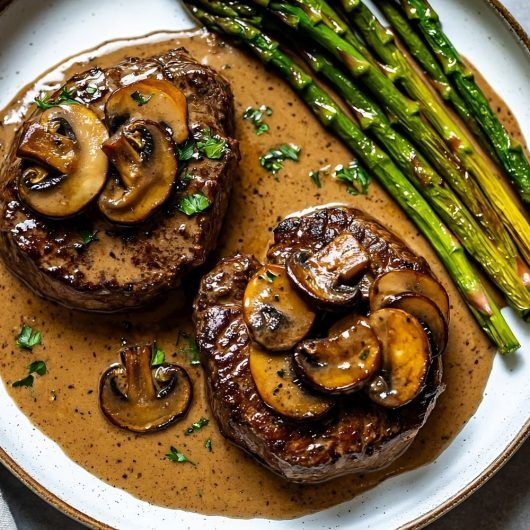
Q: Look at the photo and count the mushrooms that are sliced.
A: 11